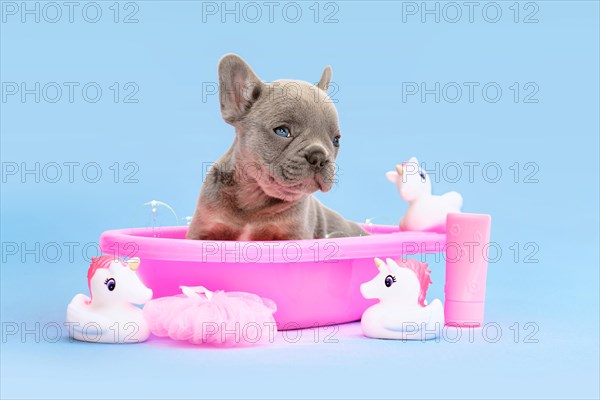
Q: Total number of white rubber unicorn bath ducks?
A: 3